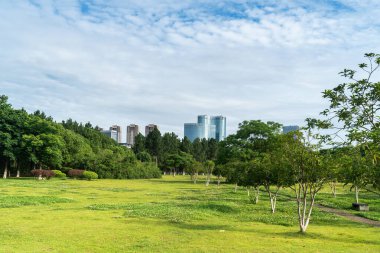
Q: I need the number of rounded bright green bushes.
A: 2